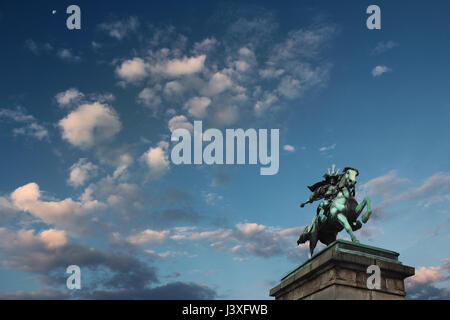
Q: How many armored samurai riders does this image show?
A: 1